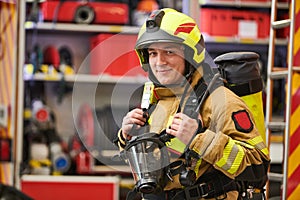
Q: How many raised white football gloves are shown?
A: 0